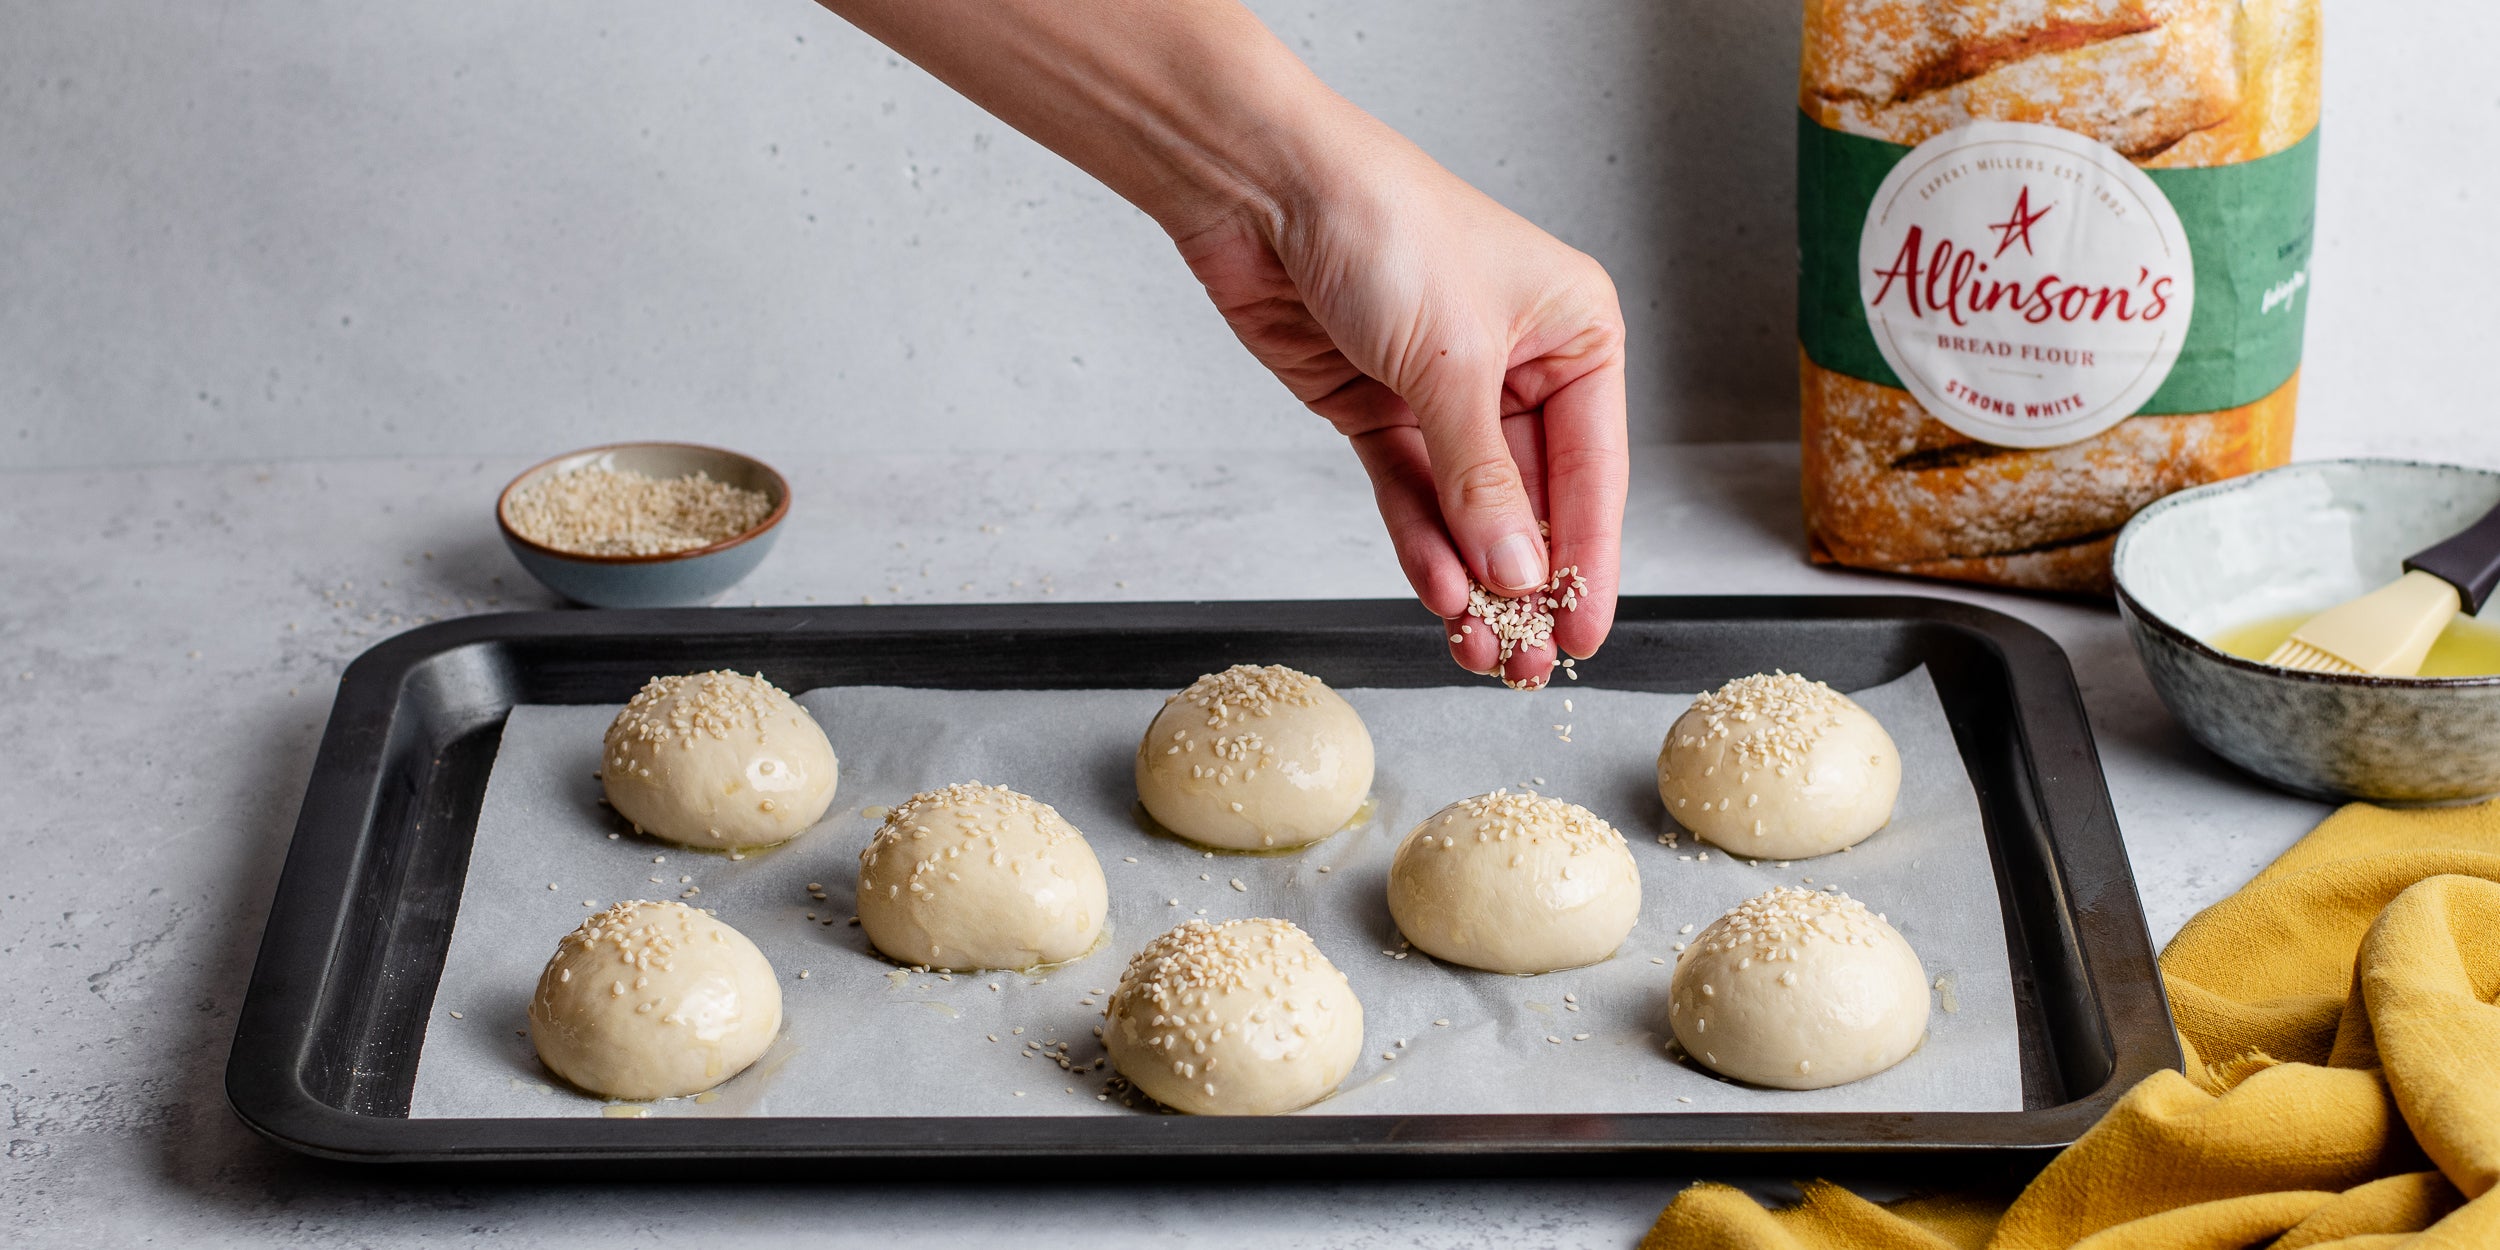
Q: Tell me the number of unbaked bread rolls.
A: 8